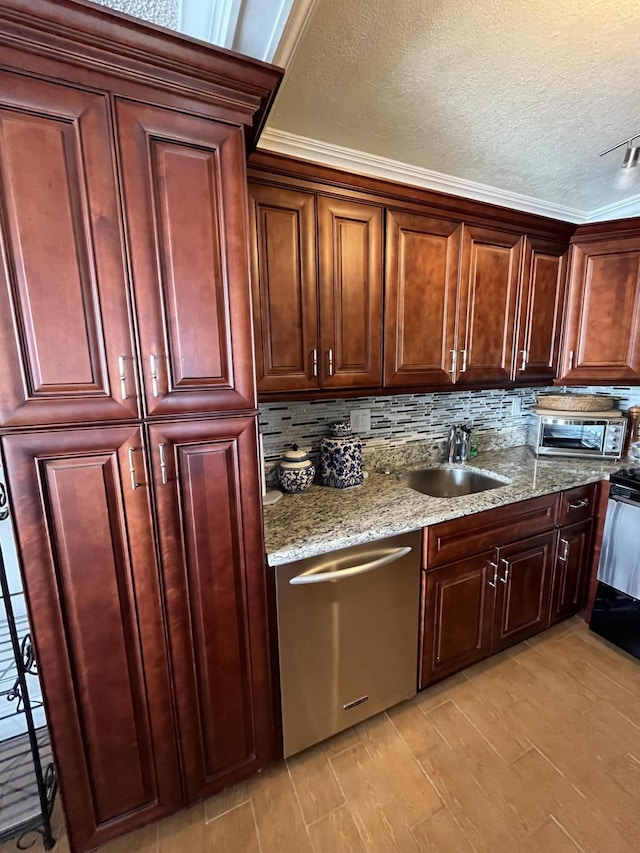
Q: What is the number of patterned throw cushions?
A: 0